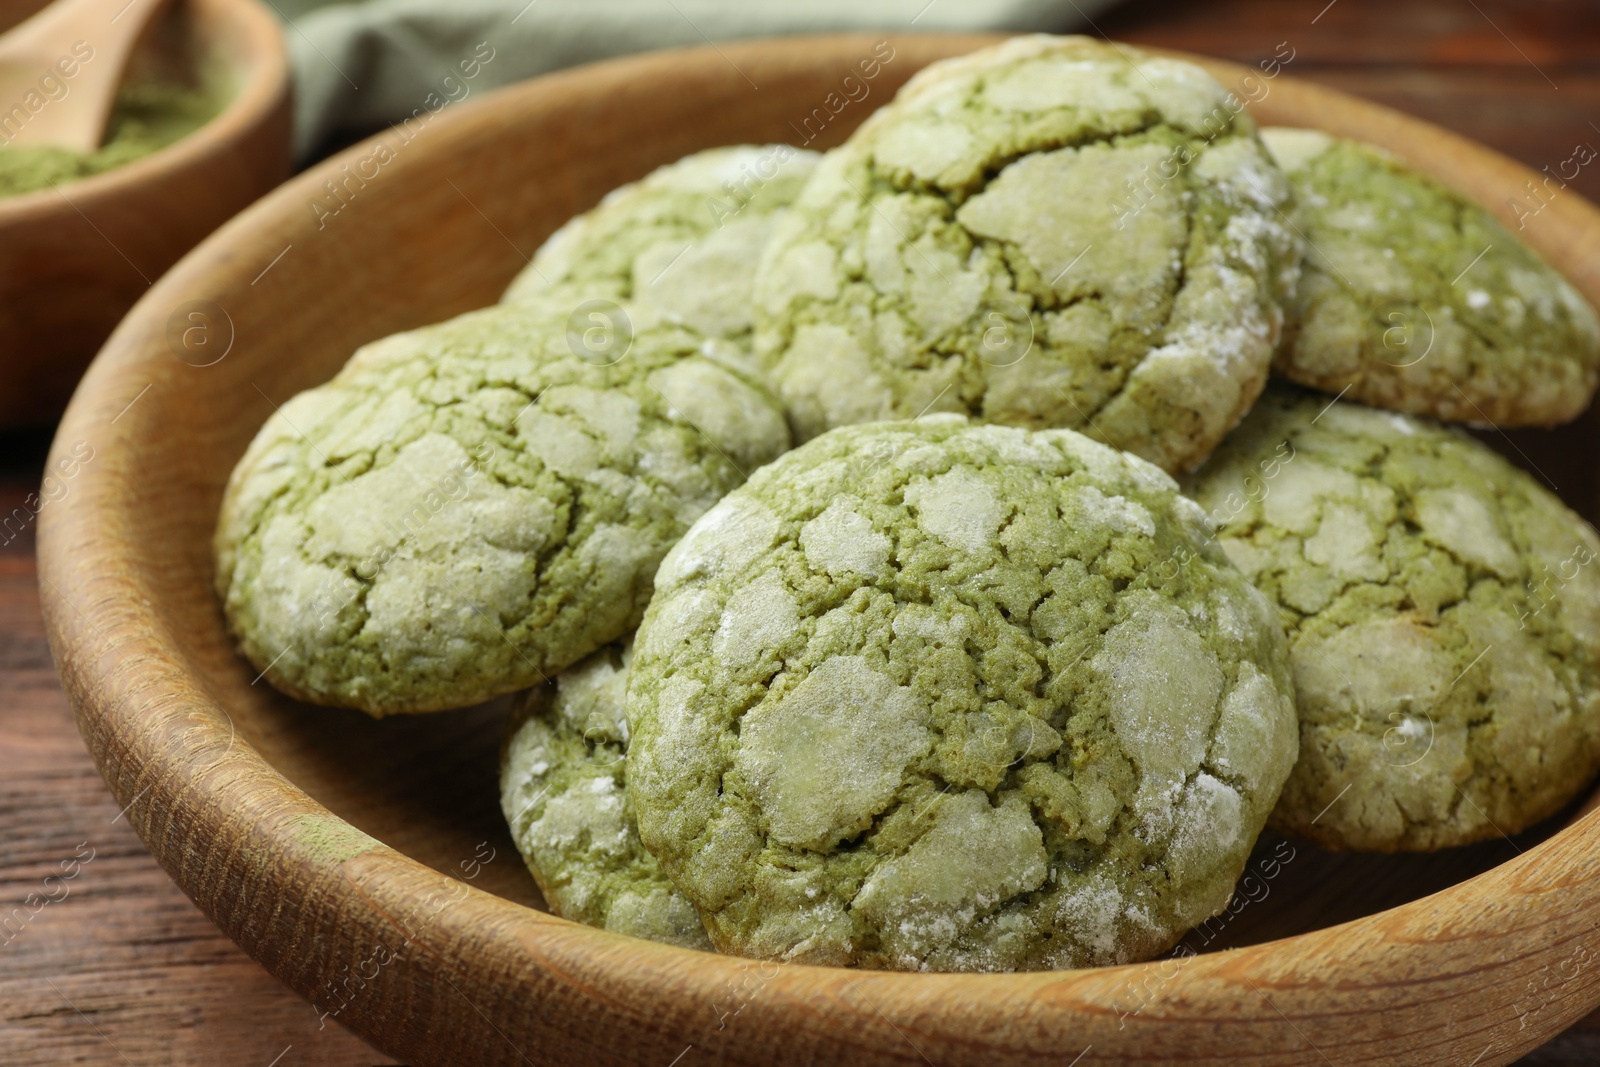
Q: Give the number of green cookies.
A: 7